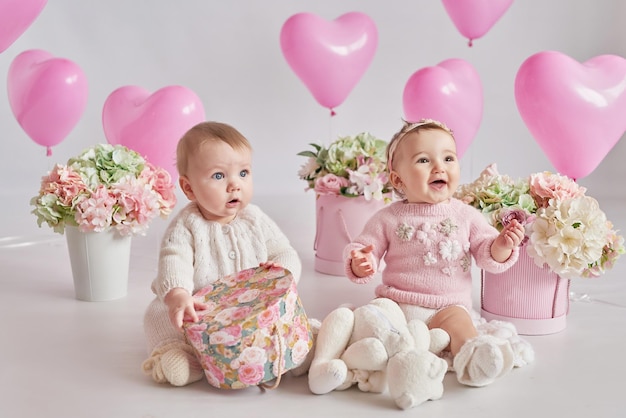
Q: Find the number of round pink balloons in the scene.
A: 0